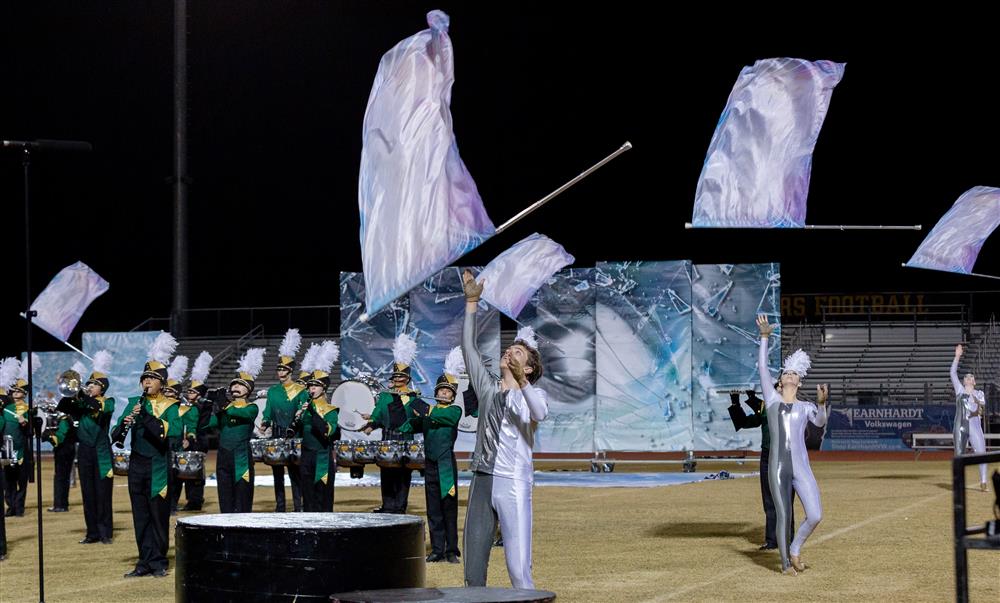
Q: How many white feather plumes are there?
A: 15